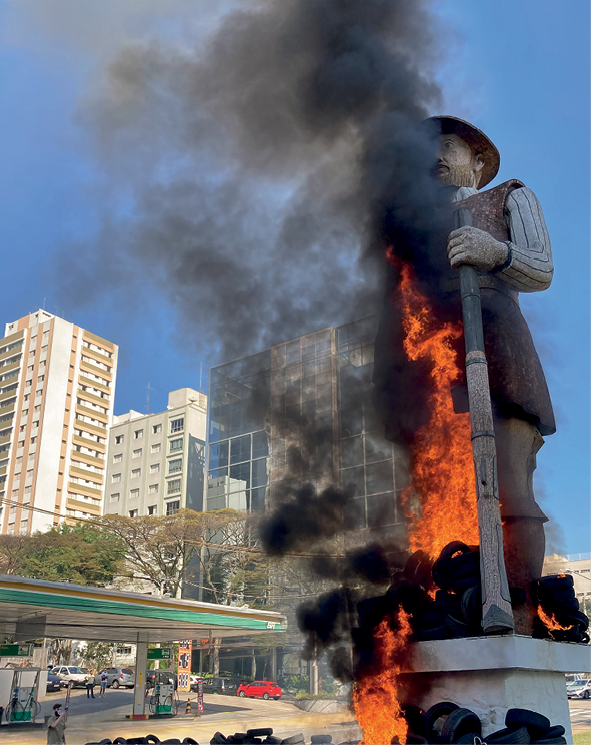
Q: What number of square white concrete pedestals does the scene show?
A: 1